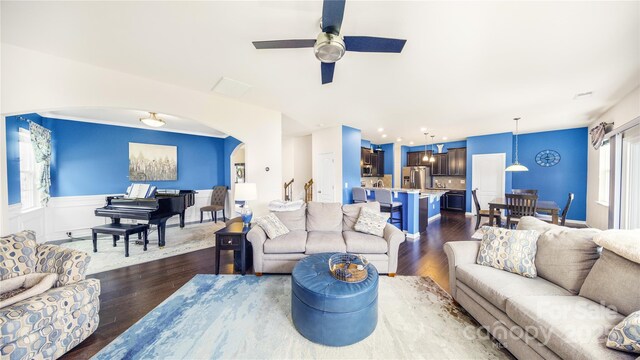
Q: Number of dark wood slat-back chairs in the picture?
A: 4